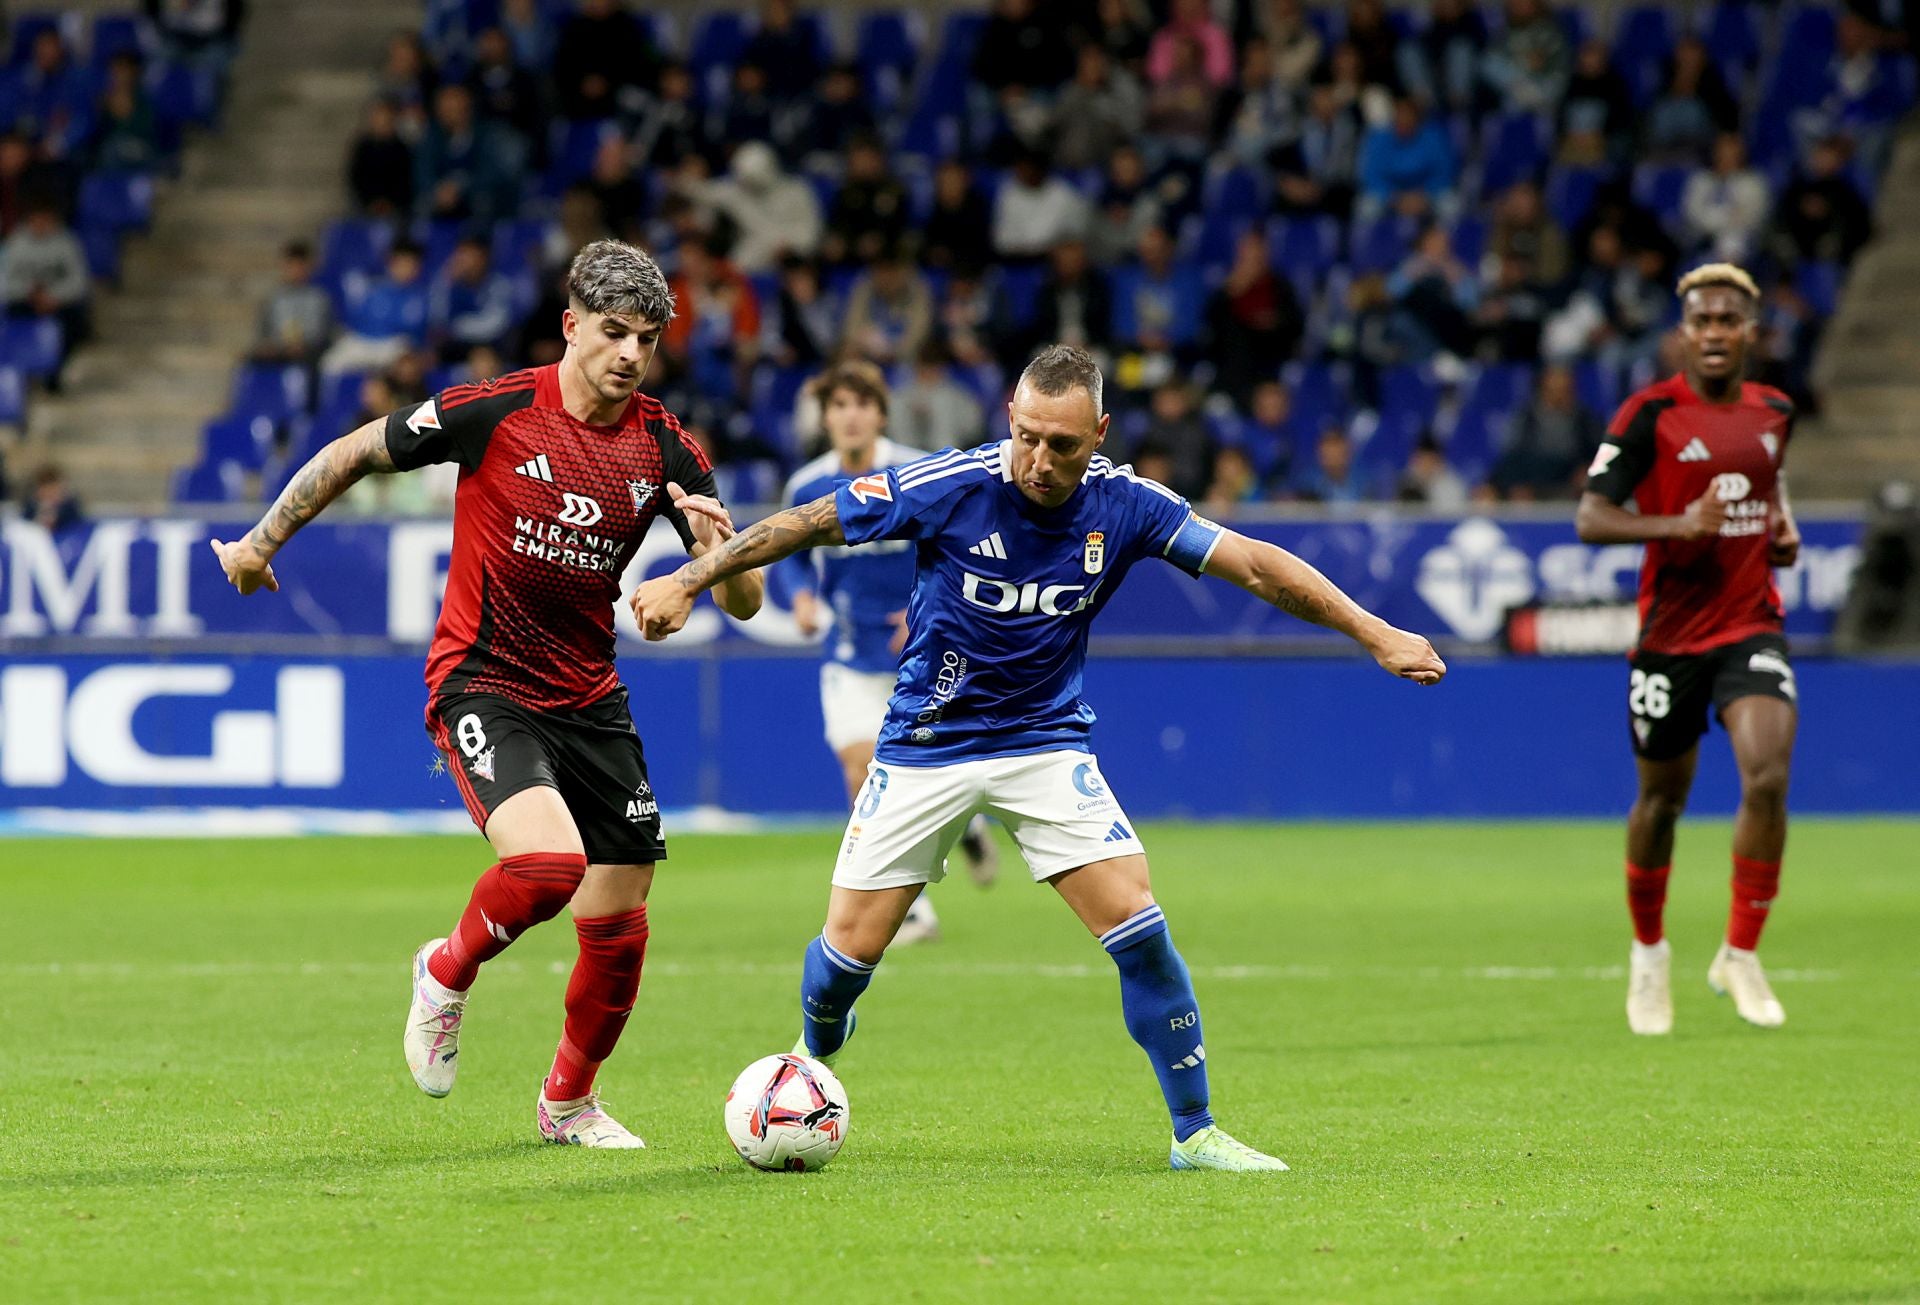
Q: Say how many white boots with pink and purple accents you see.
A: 2